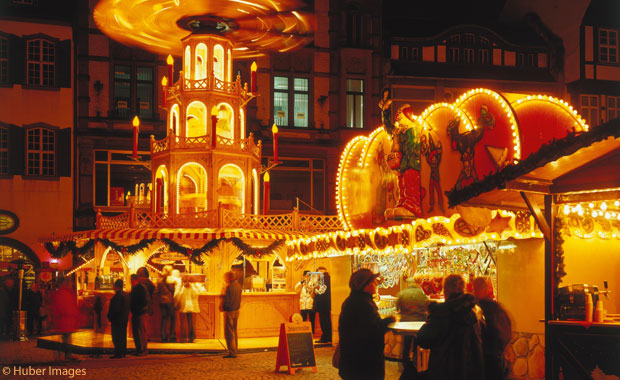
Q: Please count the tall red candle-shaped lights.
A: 8